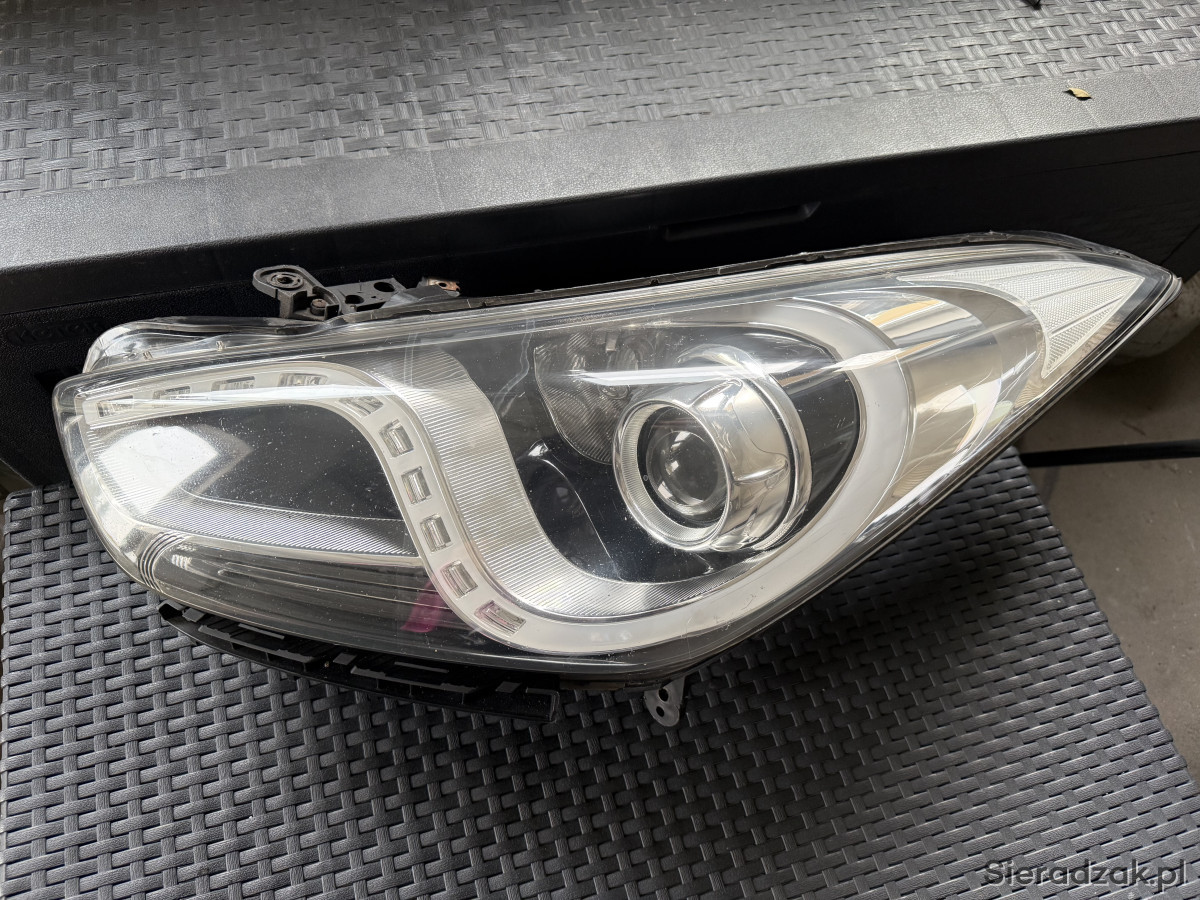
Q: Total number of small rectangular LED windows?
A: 10